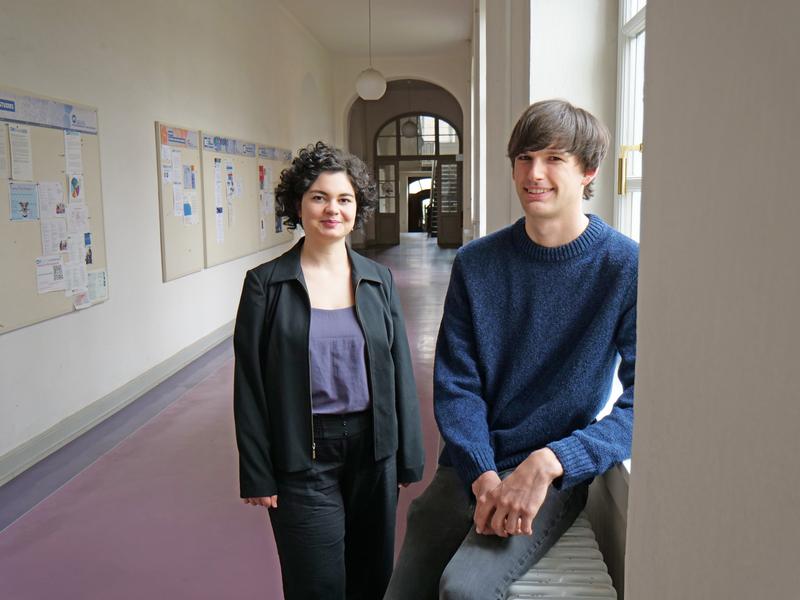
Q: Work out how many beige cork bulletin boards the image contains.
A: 4